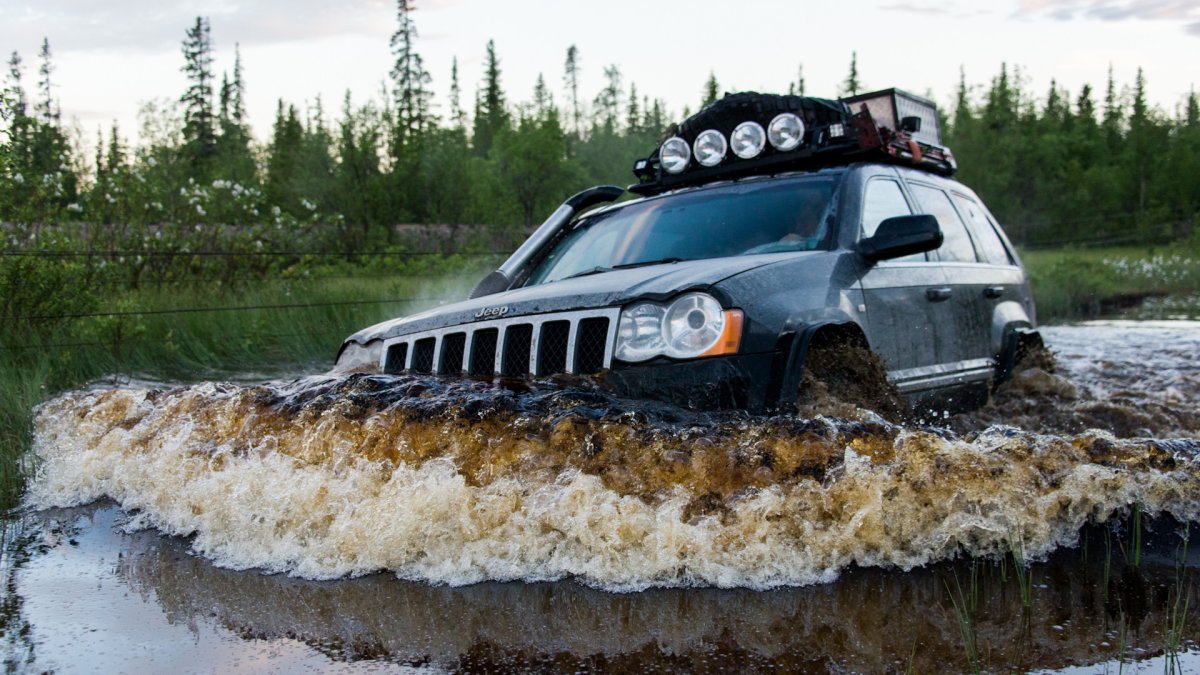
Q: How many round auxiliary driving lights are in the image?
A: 4